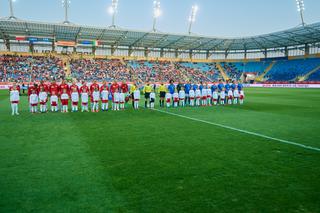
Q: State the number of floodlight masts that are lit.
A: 6